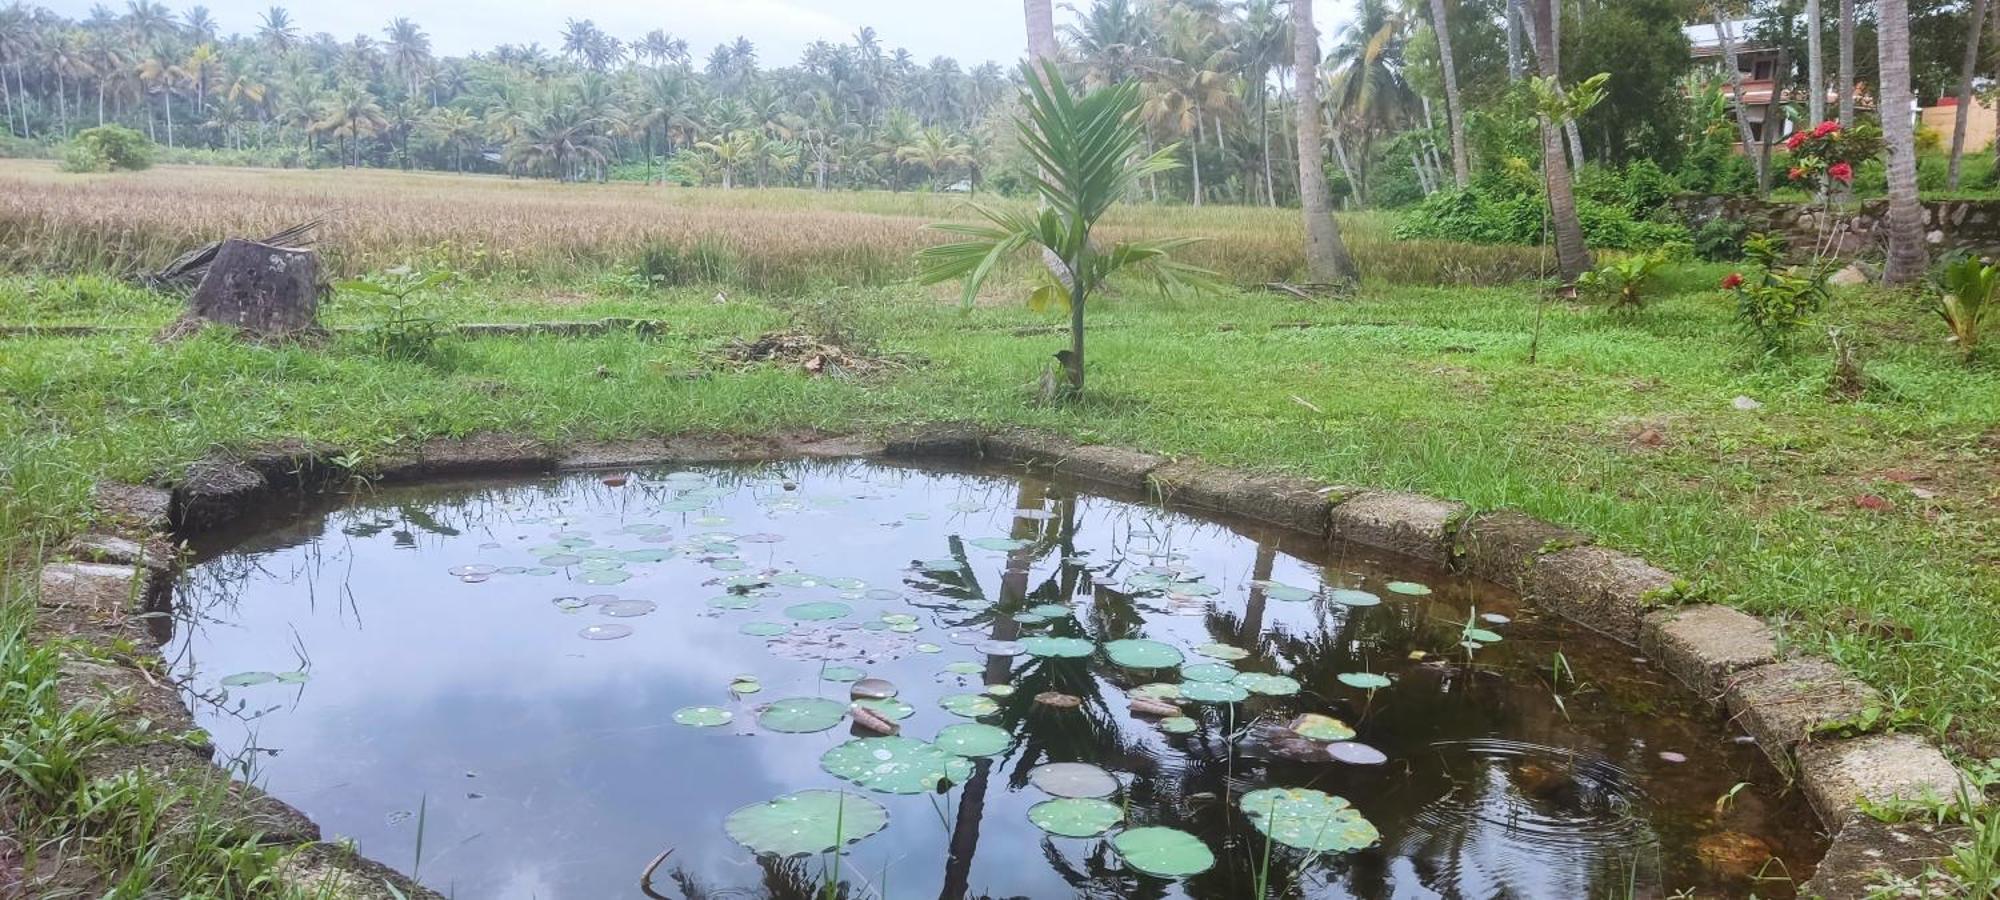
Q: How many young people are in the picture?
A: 0